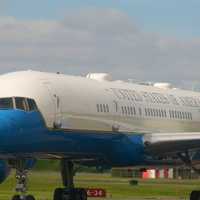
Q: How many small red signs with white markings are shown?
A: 1